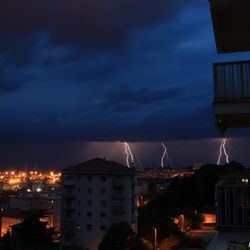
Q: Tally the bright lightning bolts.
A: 3